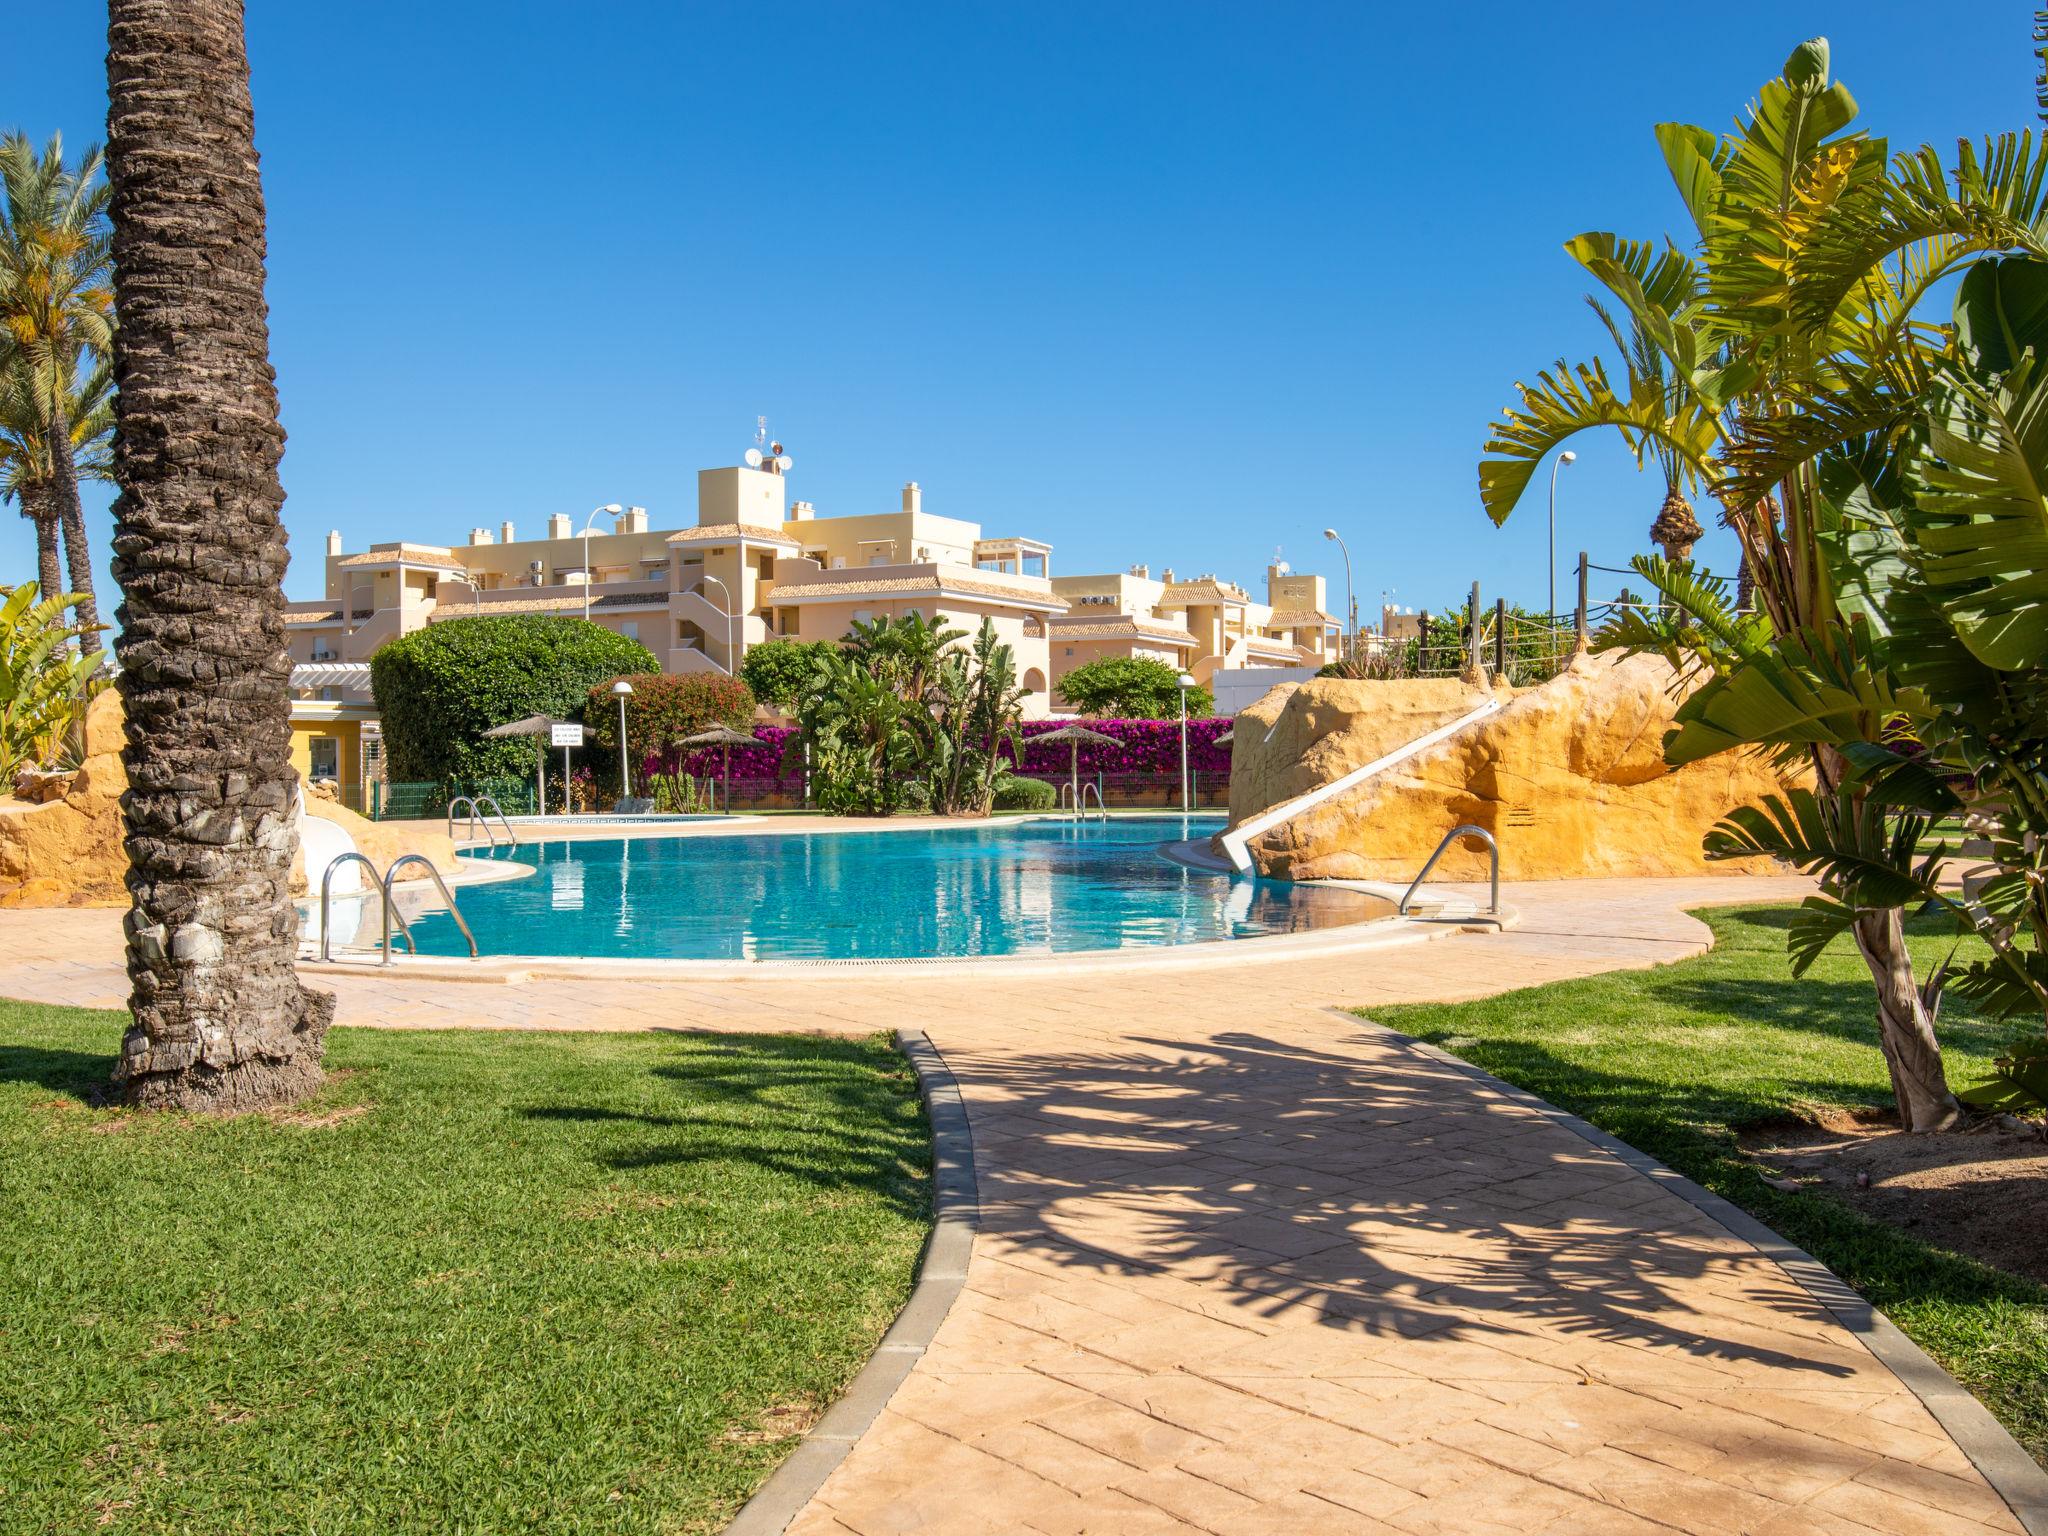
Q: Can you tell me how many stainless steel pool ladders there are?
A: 4